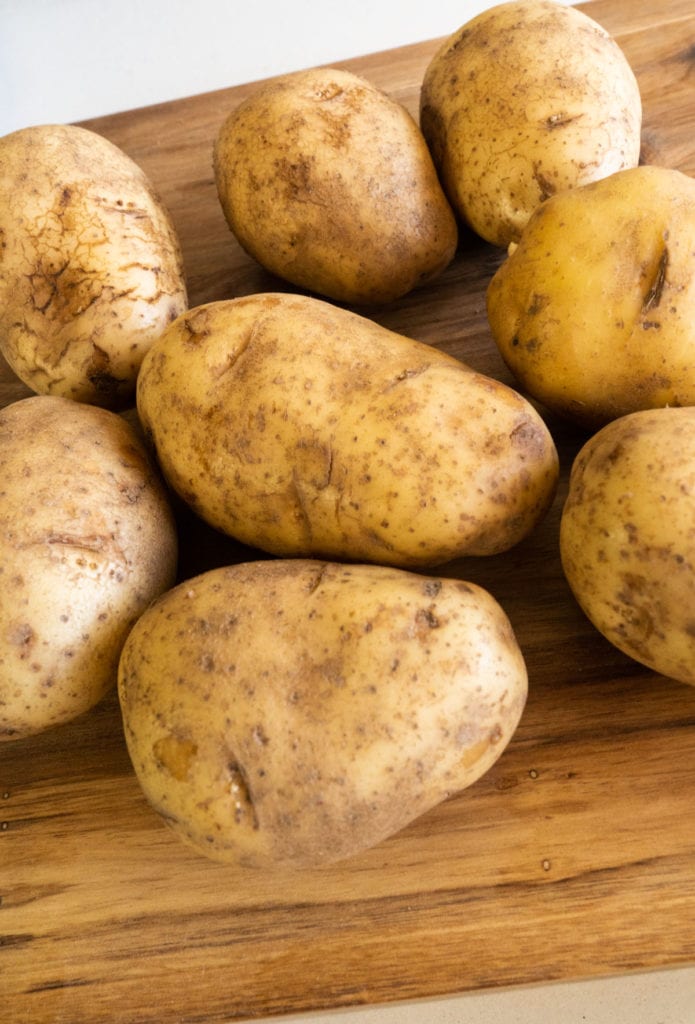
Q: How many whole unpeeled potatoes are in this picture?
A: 8